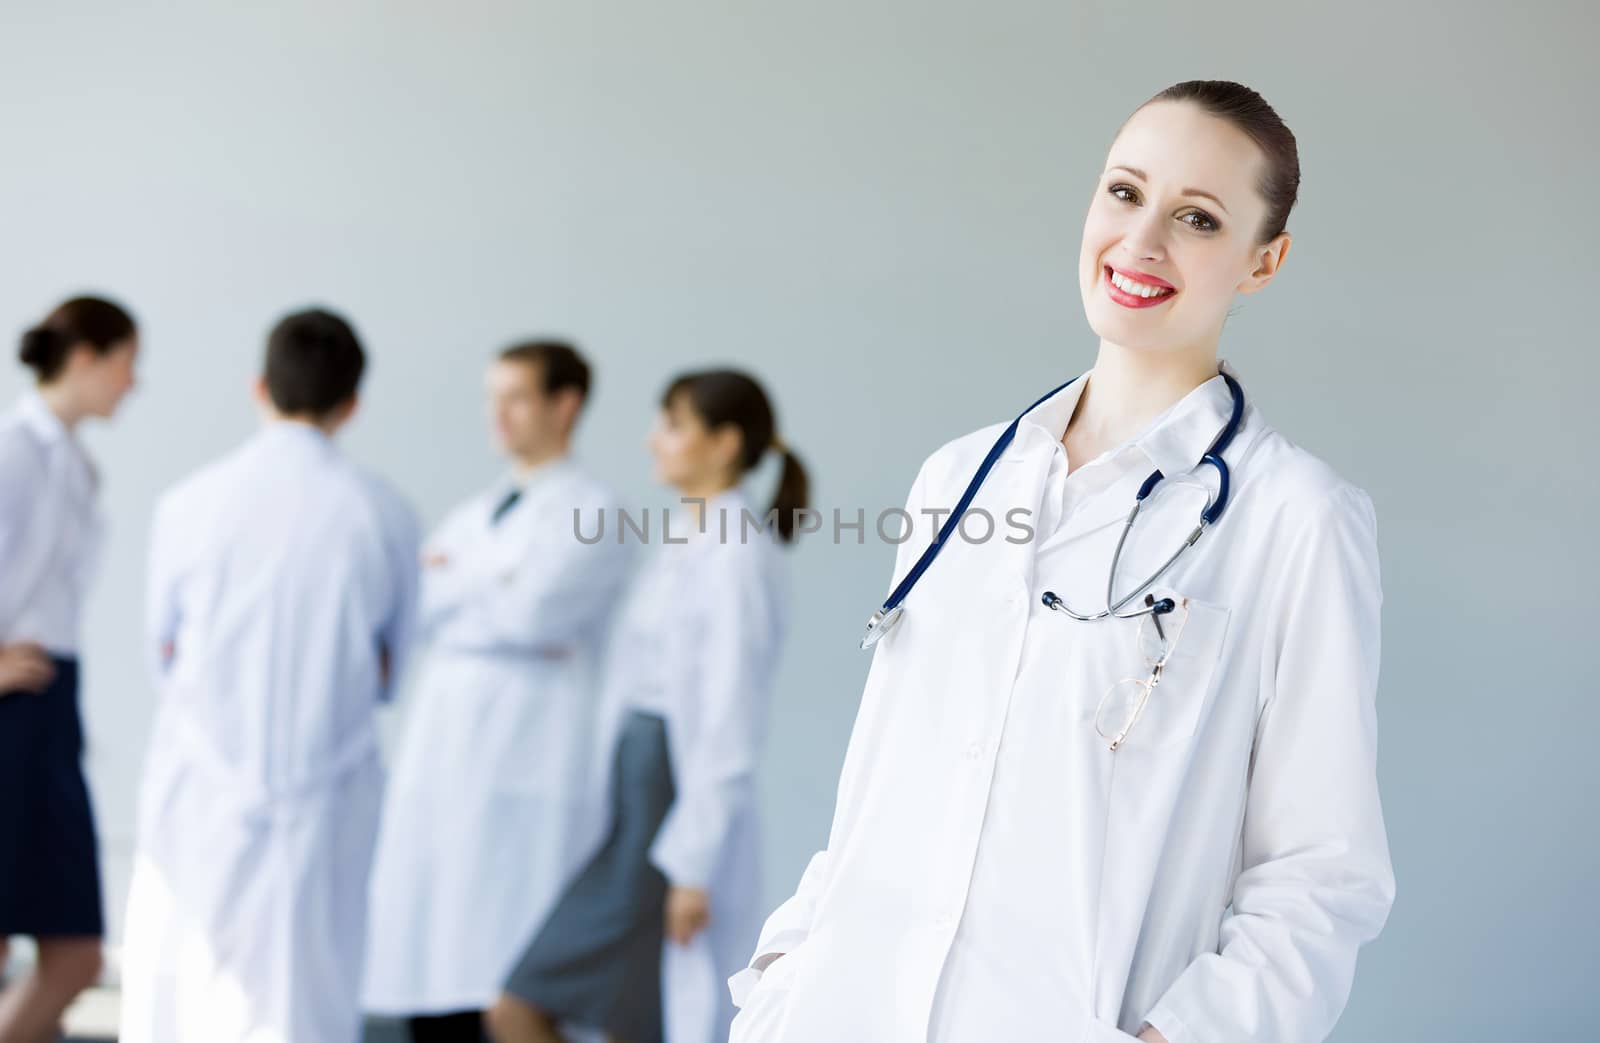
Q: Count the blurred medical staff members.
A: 4